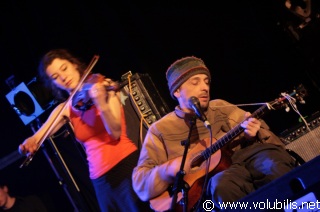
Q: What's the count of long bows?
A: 1